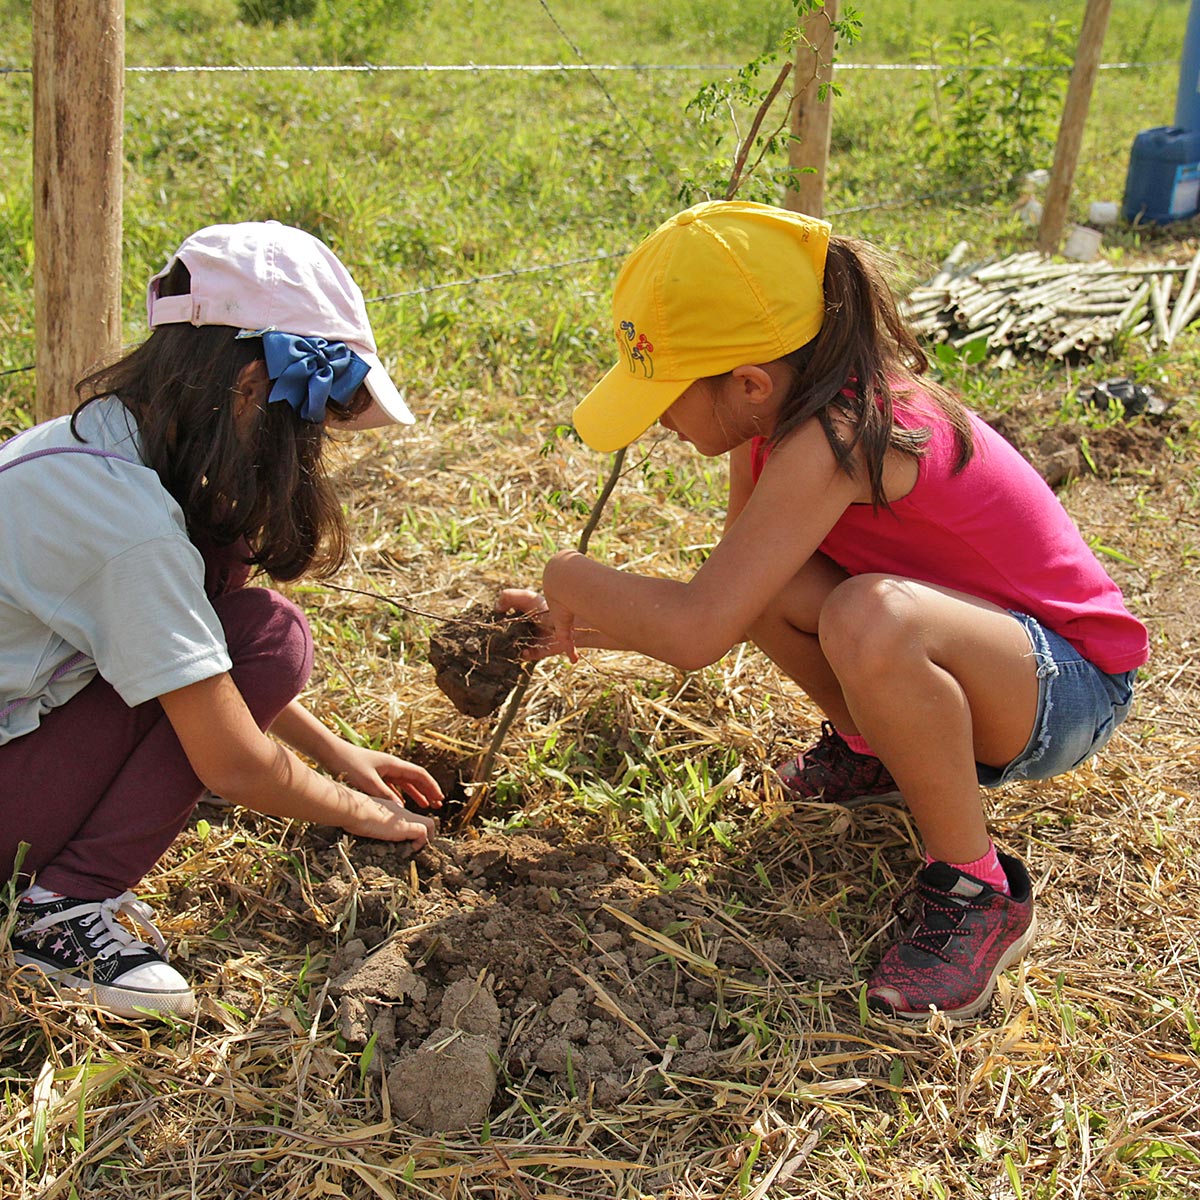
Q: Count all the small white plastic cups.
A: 2